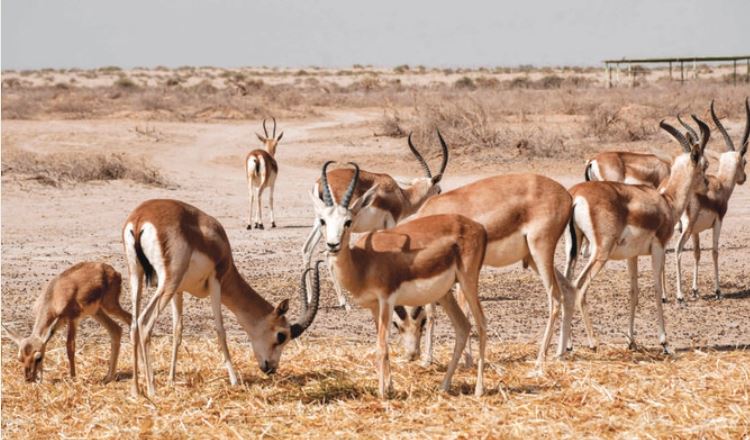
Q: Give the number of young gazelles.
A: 1